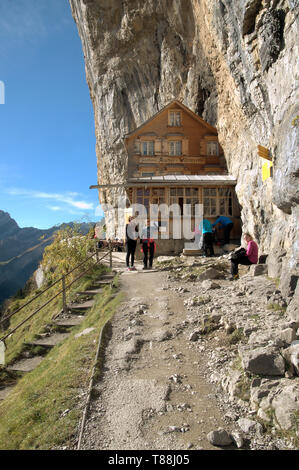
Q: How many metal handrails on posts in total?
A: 2